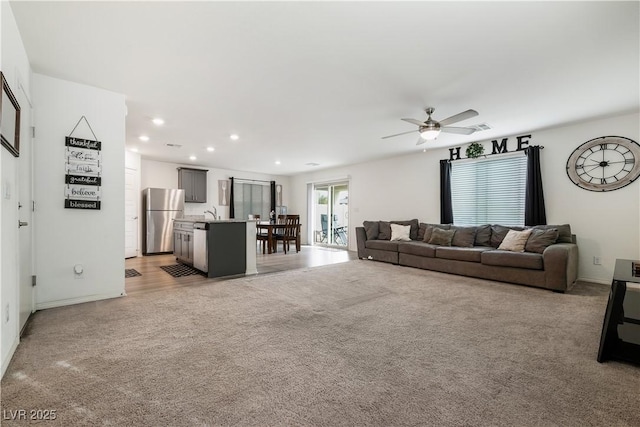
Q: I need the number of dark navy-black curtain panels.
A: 4